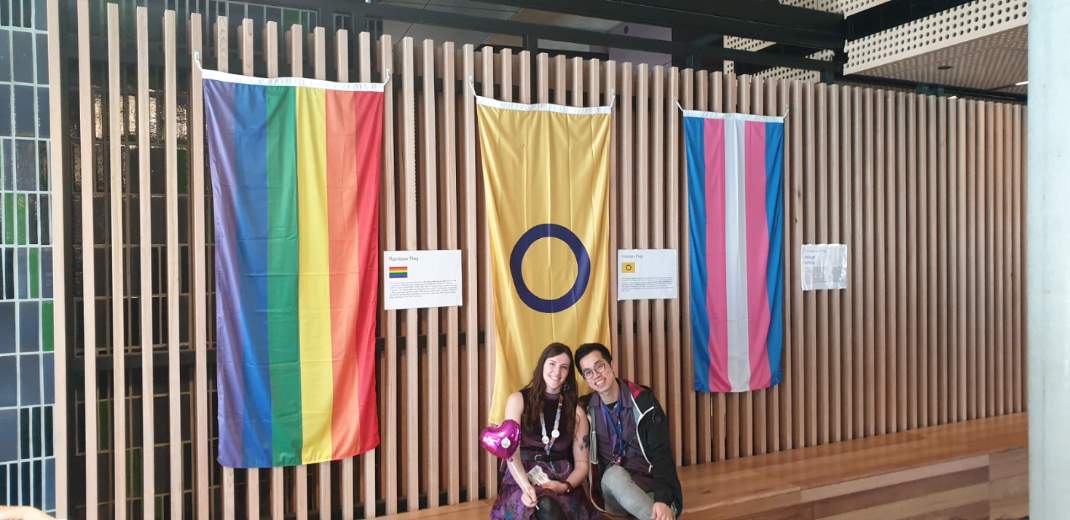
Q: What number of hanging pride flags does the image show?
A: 3